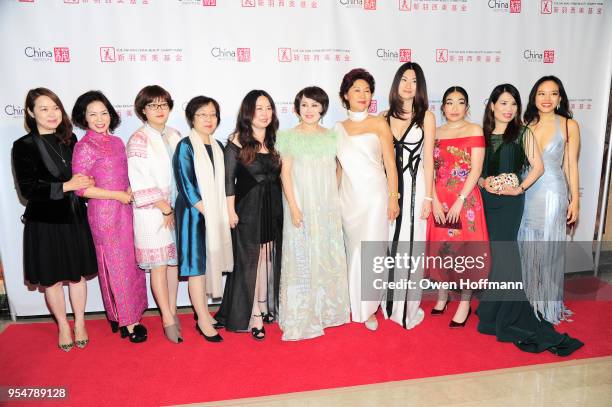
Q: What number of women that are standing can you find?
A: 11